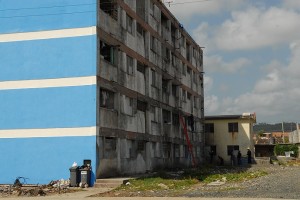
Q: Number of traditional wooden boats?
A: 0